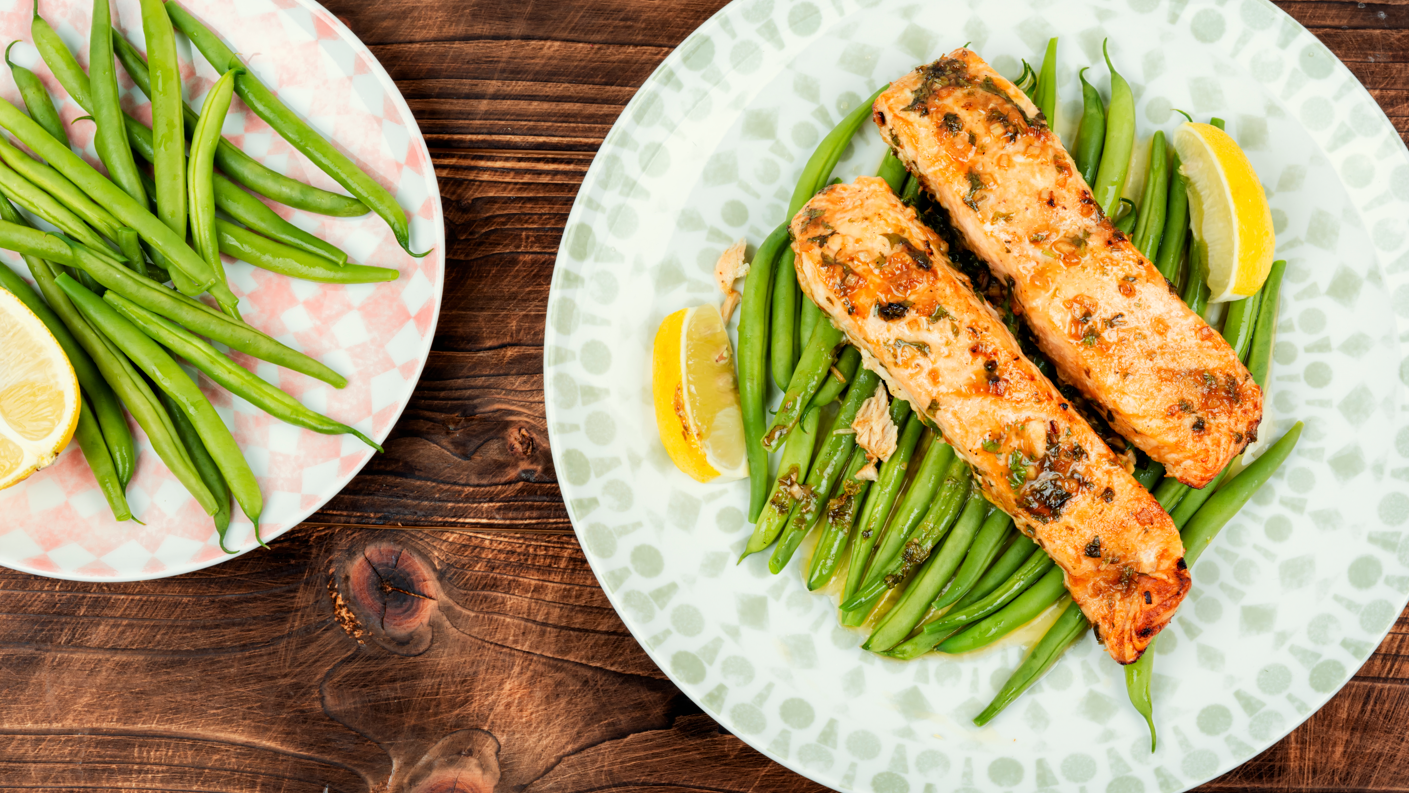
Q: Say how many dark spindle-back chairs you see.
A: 0